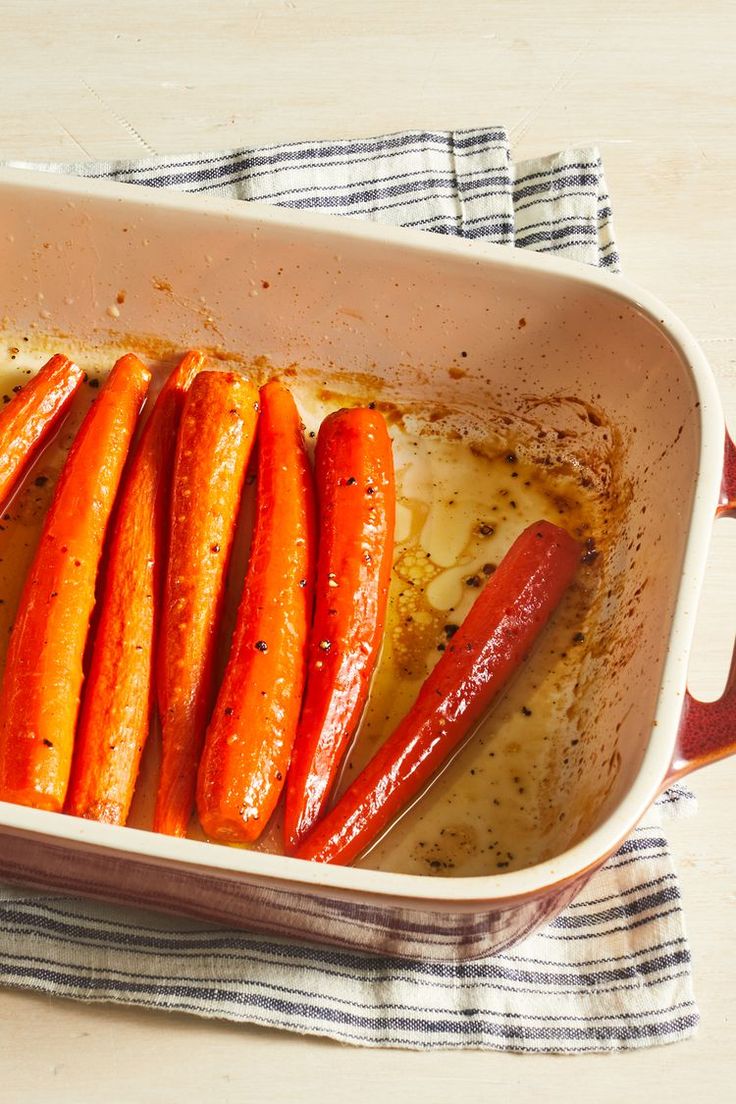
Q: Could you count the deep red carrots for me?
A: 1